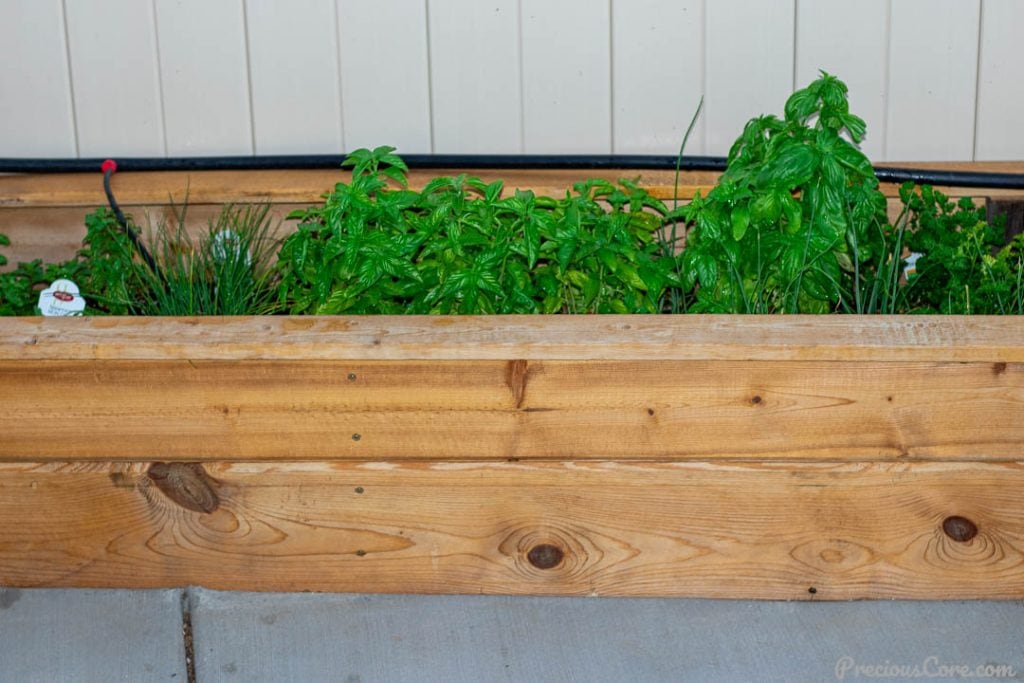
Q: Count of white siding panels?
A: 12